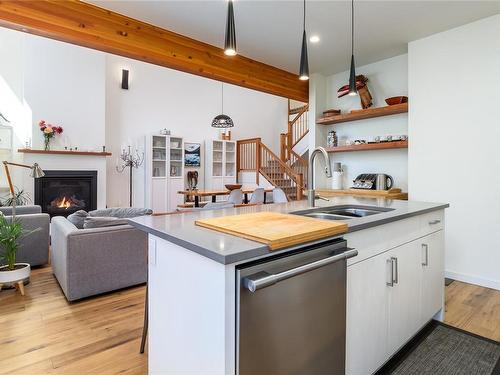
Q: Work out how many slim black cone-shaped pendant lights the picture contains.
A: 3